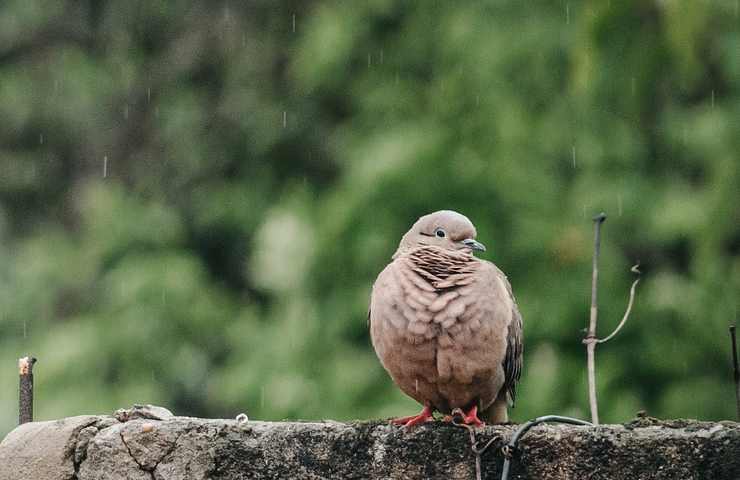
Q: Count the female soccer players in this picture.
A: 0